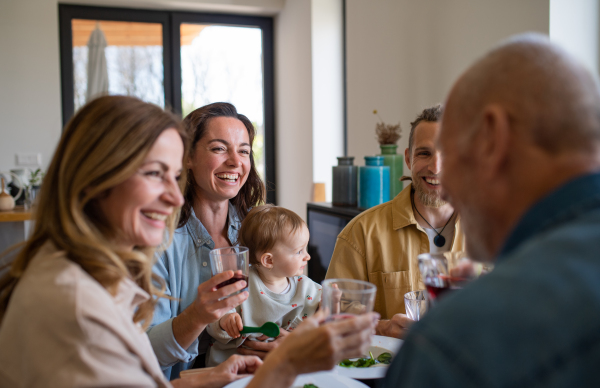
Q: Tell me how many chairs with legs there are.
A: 0